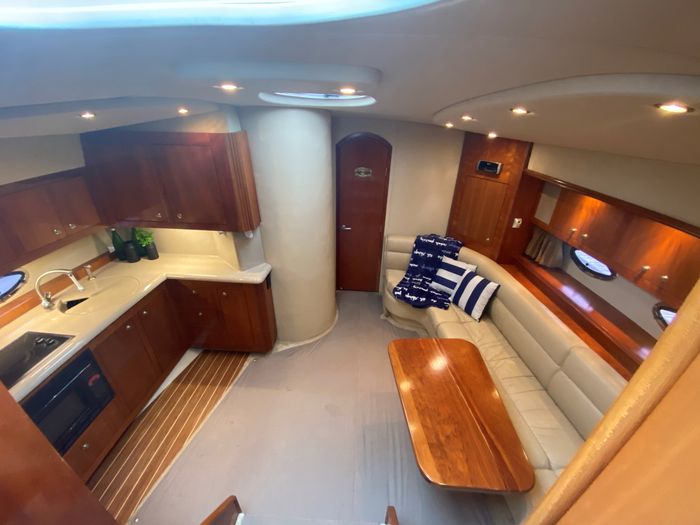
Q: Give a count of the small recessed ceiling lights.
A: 9